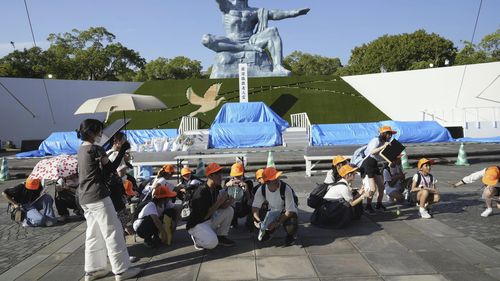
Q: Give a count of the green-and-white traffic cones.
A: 5